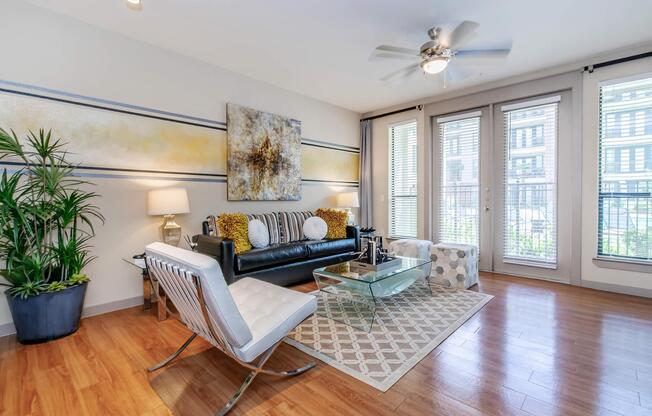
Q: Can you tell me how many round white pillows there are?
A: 2